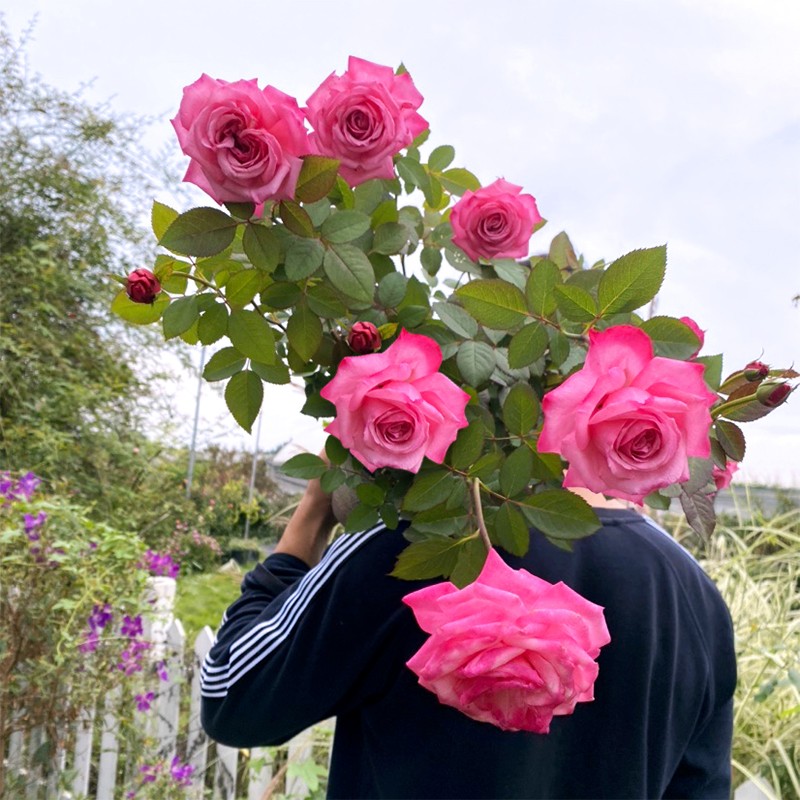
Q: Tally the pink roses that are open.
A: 6